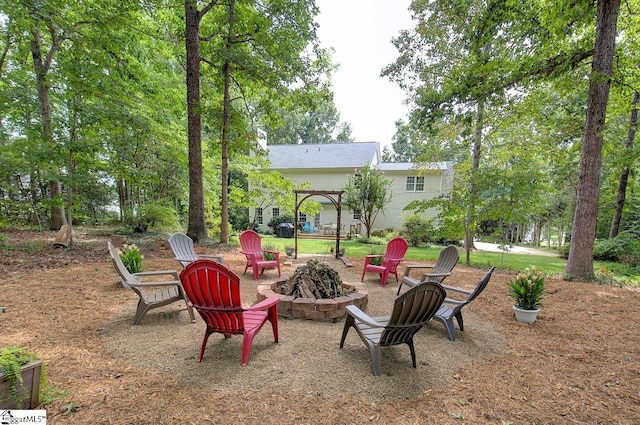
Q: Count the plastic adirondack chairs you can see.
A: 8